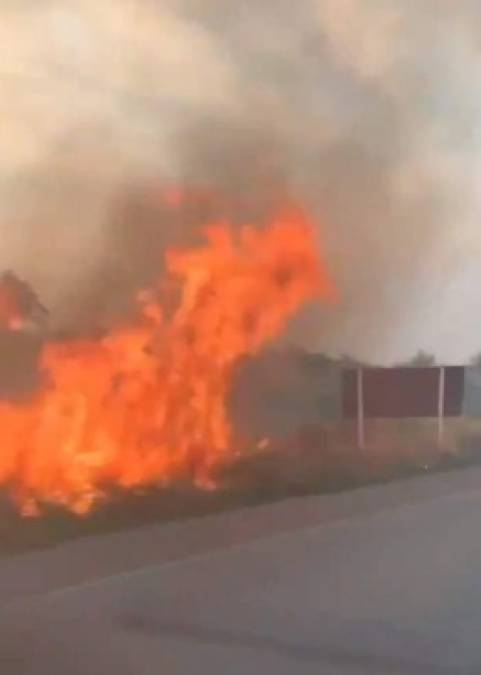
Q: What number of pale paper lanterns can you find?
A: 0